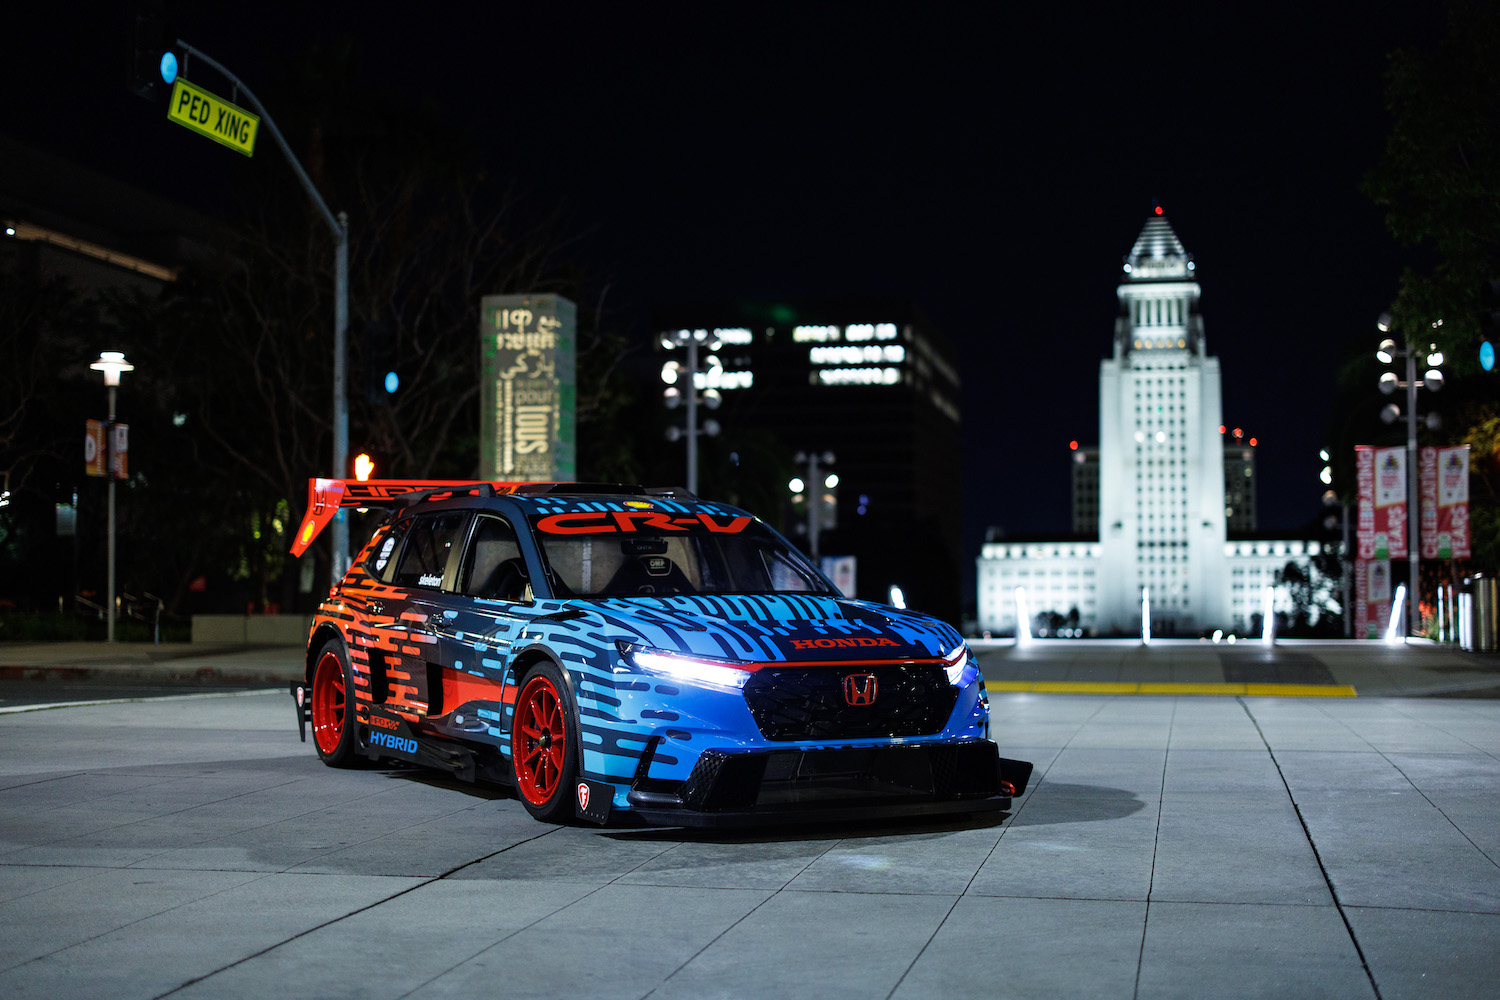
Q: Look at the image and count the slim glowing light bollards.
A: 5